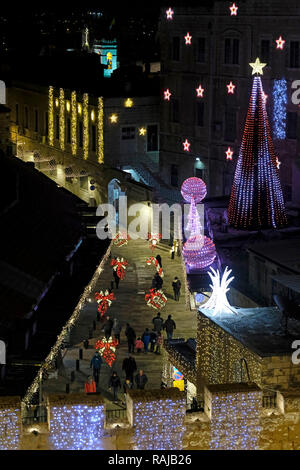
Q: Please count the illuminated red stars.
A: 11